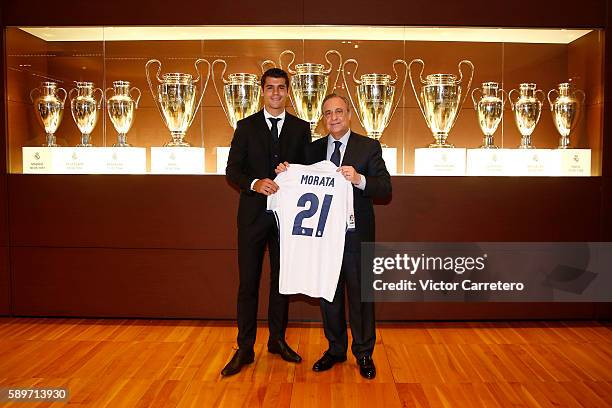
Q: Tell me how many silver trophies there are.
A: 11